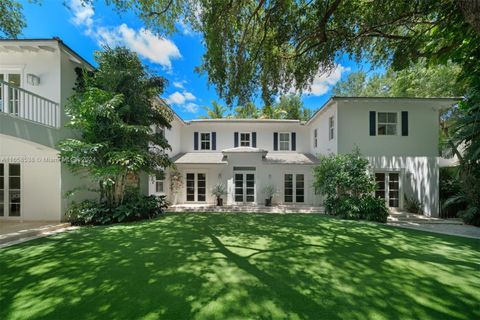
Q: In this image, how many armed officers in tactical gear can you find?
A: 0